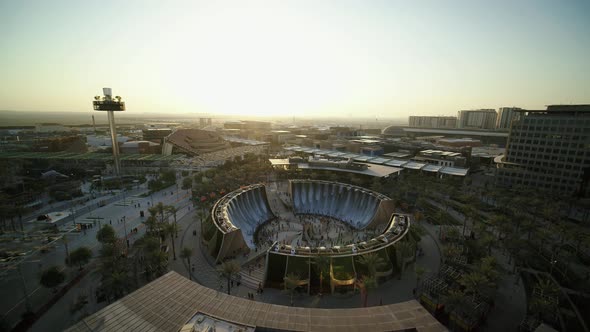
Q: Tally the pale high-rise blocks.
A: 3